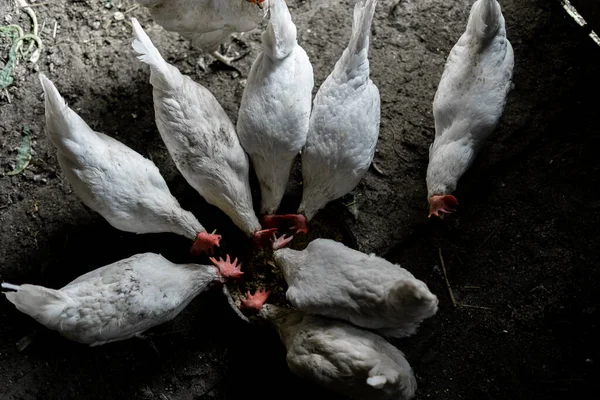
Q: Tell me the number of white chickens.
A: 9